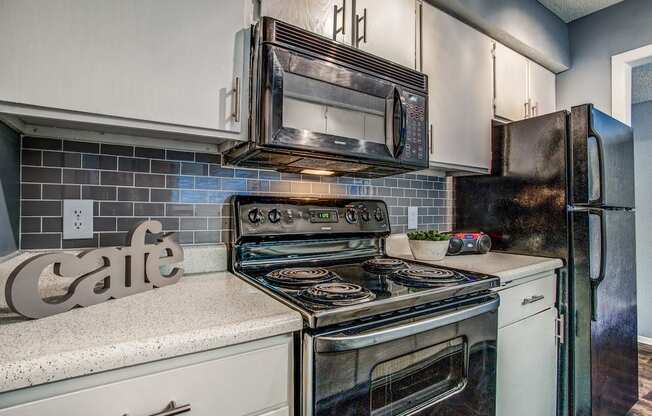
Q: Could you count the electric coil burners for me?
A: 4